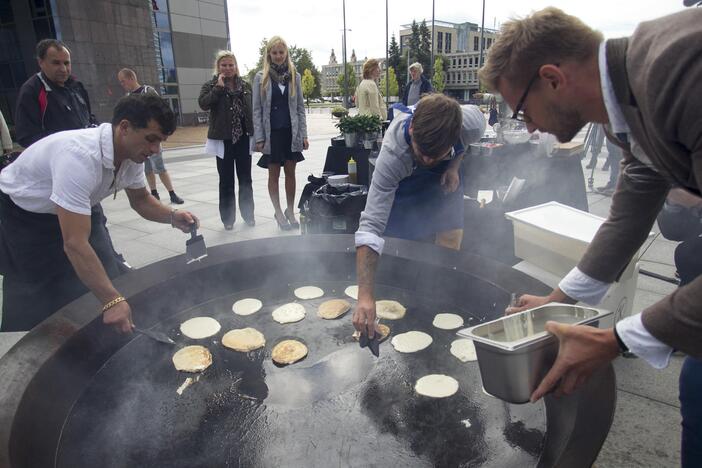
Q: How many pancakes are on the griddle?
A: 15